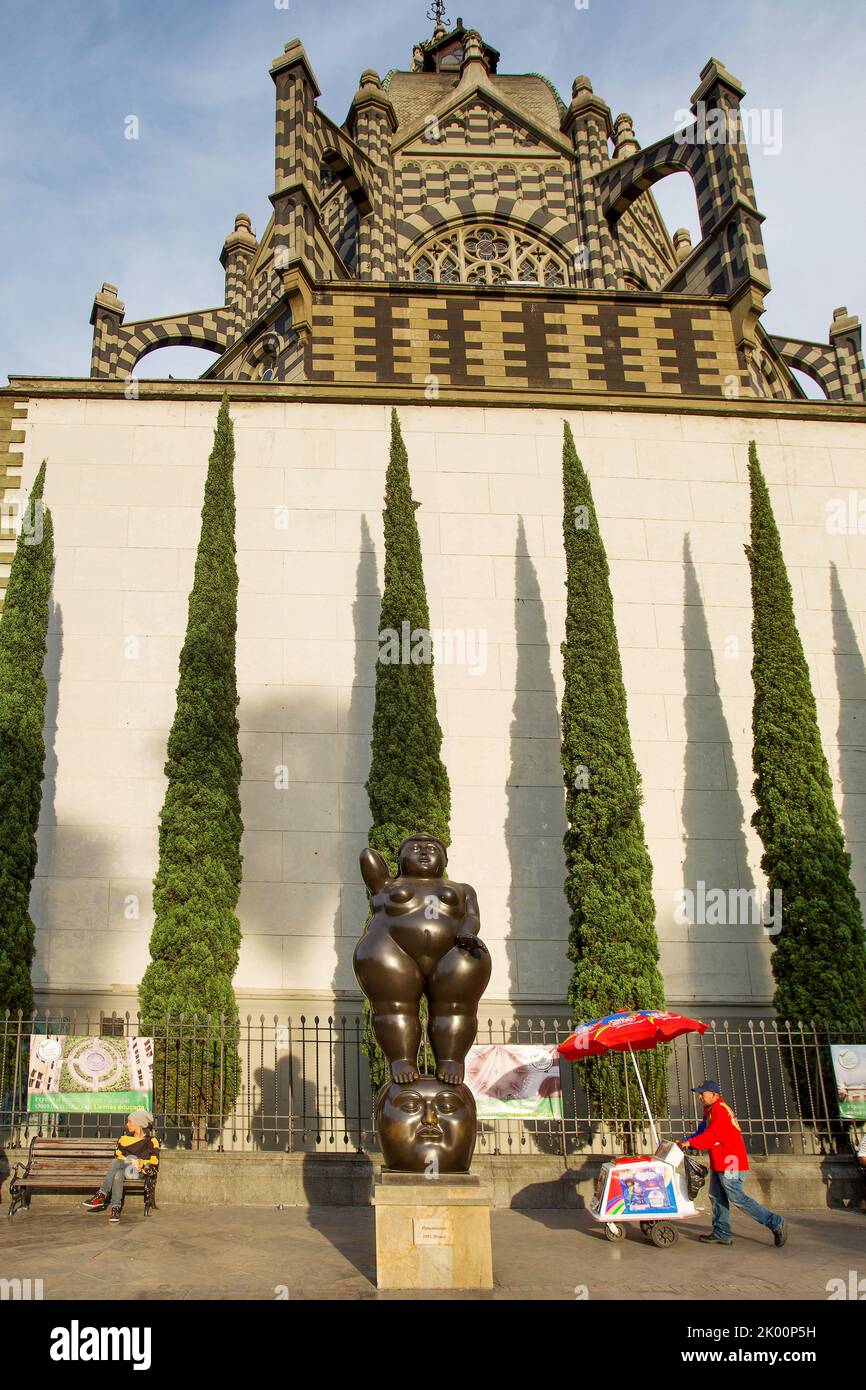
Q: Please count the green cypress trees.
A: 5